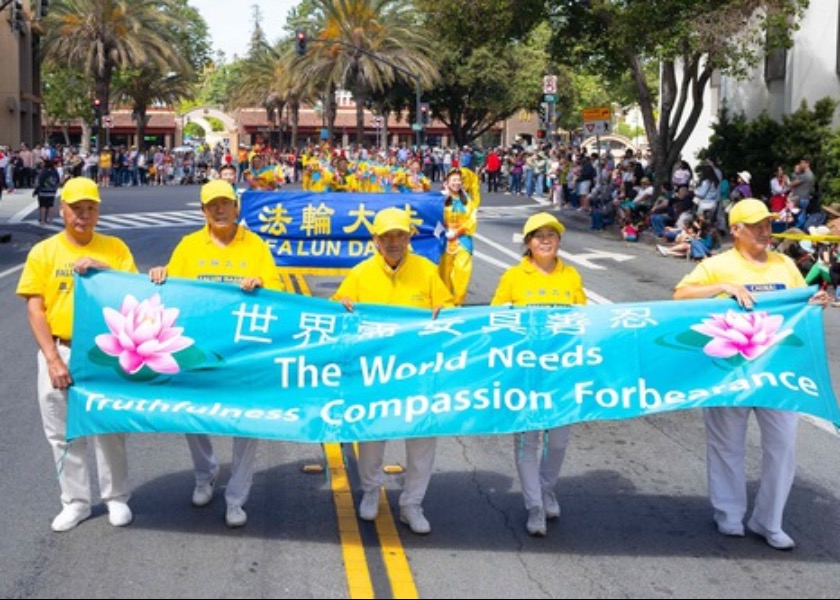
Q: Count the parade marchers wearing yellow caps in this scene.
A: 5